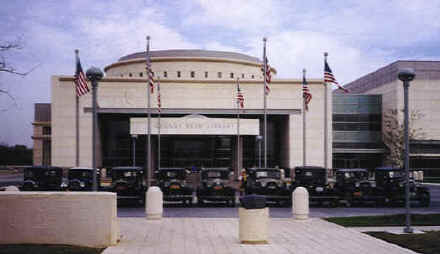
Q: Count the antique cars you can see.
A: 9